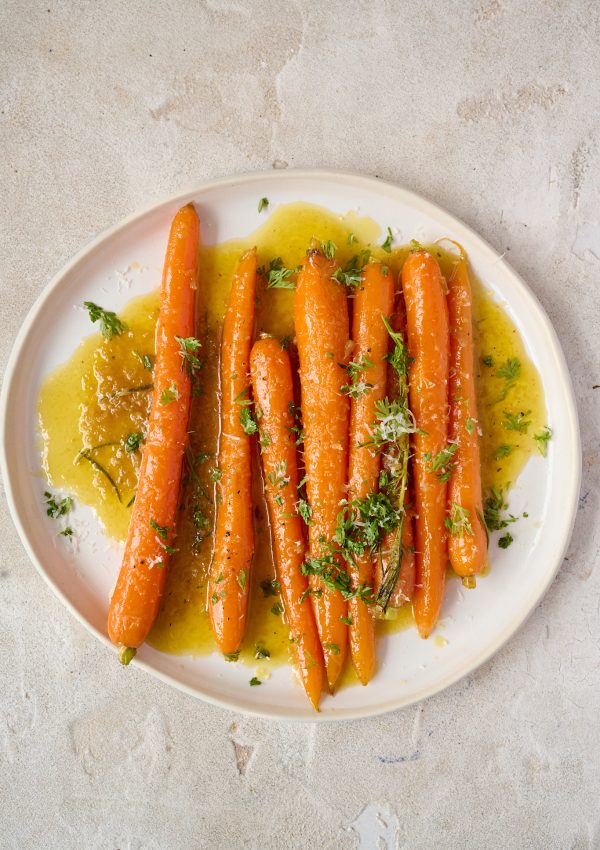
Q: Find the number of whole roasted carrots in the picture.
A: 8